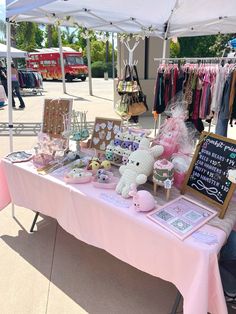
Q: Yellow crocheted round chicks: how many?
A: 2